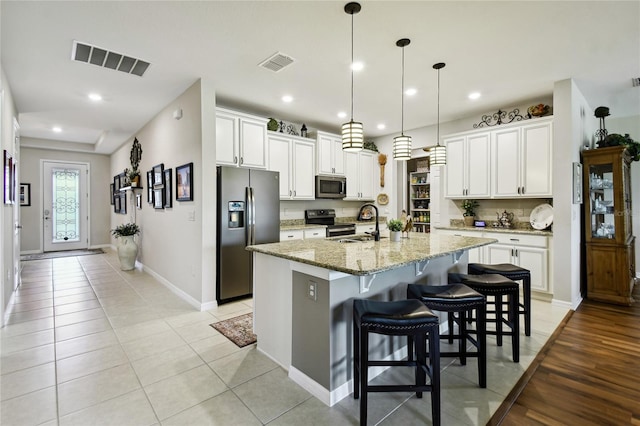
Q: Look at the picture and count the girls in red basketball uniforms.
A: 0